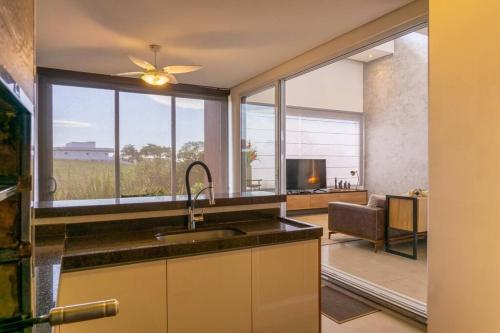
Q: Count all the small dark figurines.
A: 4